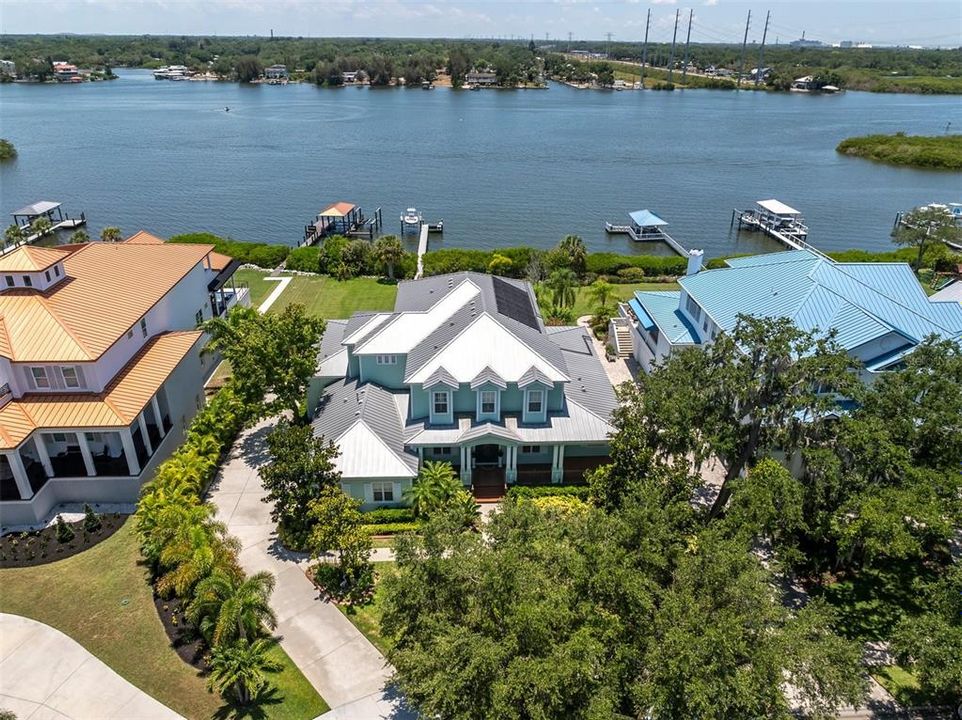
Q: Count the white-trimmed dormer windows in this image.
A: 3